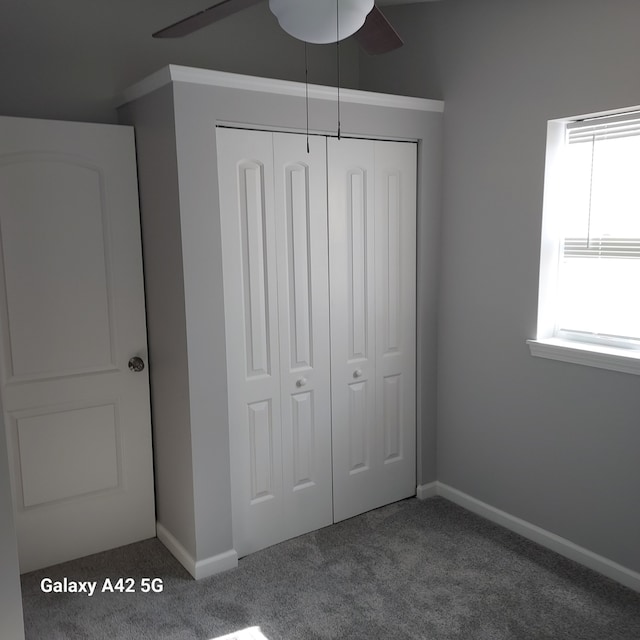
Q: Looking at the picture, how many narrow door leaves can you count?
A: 4